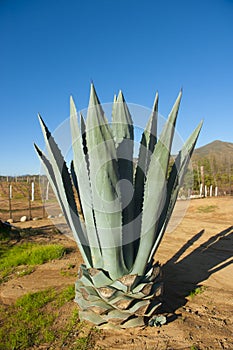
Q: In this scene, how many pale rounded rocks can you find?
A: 5